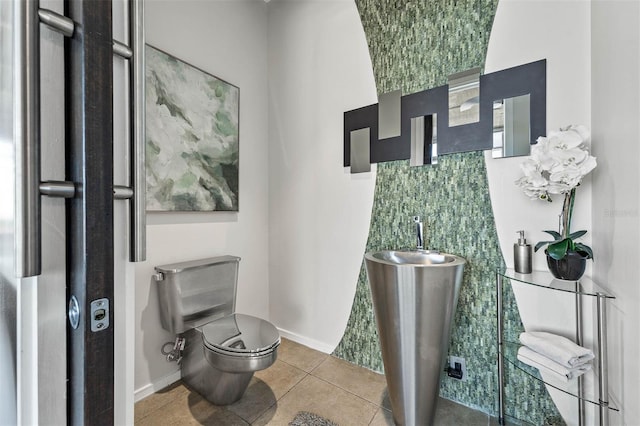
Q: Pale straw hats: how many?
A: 0